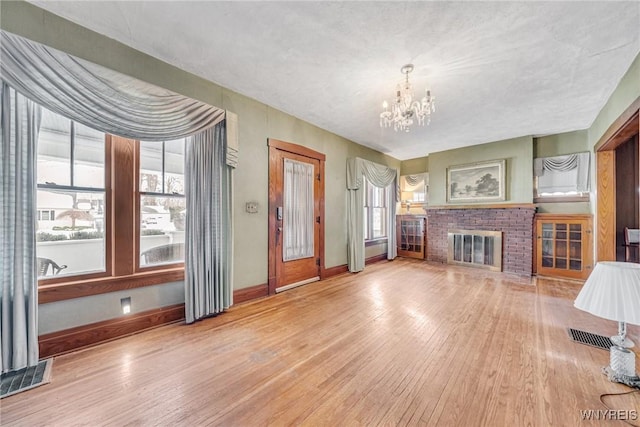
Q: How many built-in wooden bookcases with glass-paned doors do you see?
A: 2